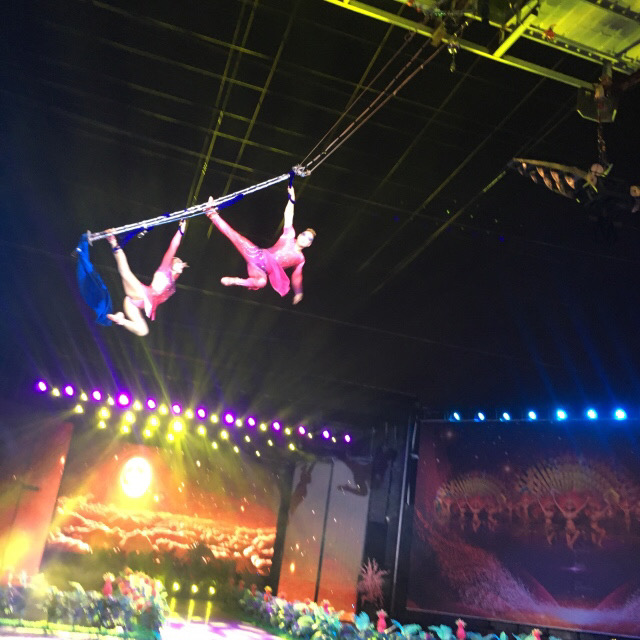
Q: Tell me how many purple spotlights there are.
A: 13